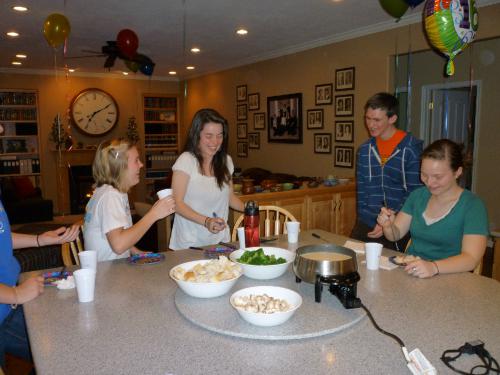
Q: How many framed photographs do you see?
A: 15